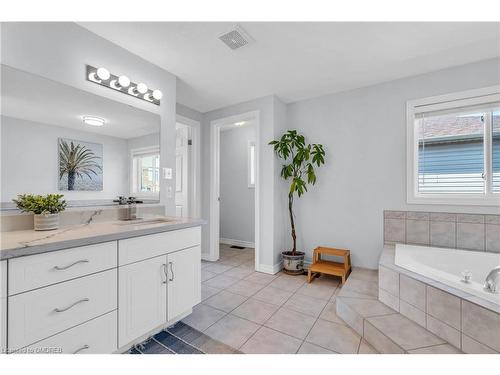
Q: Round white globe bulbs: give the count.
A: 4